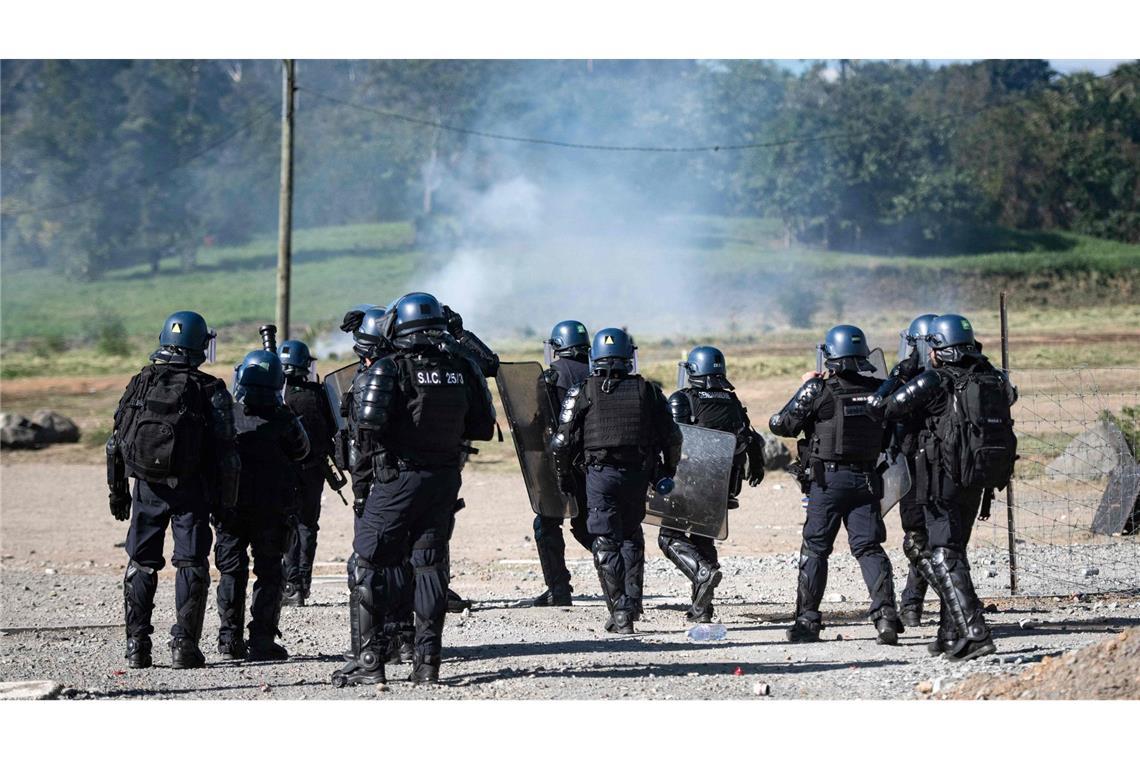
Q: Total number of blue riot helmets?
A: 11